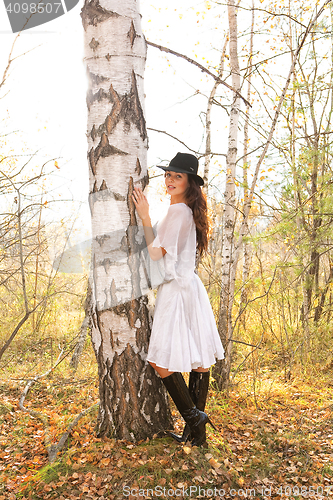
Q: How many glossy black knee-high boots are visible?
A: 2